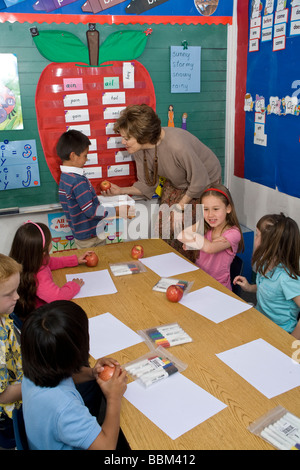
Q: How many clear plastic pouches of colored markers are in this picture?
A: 5